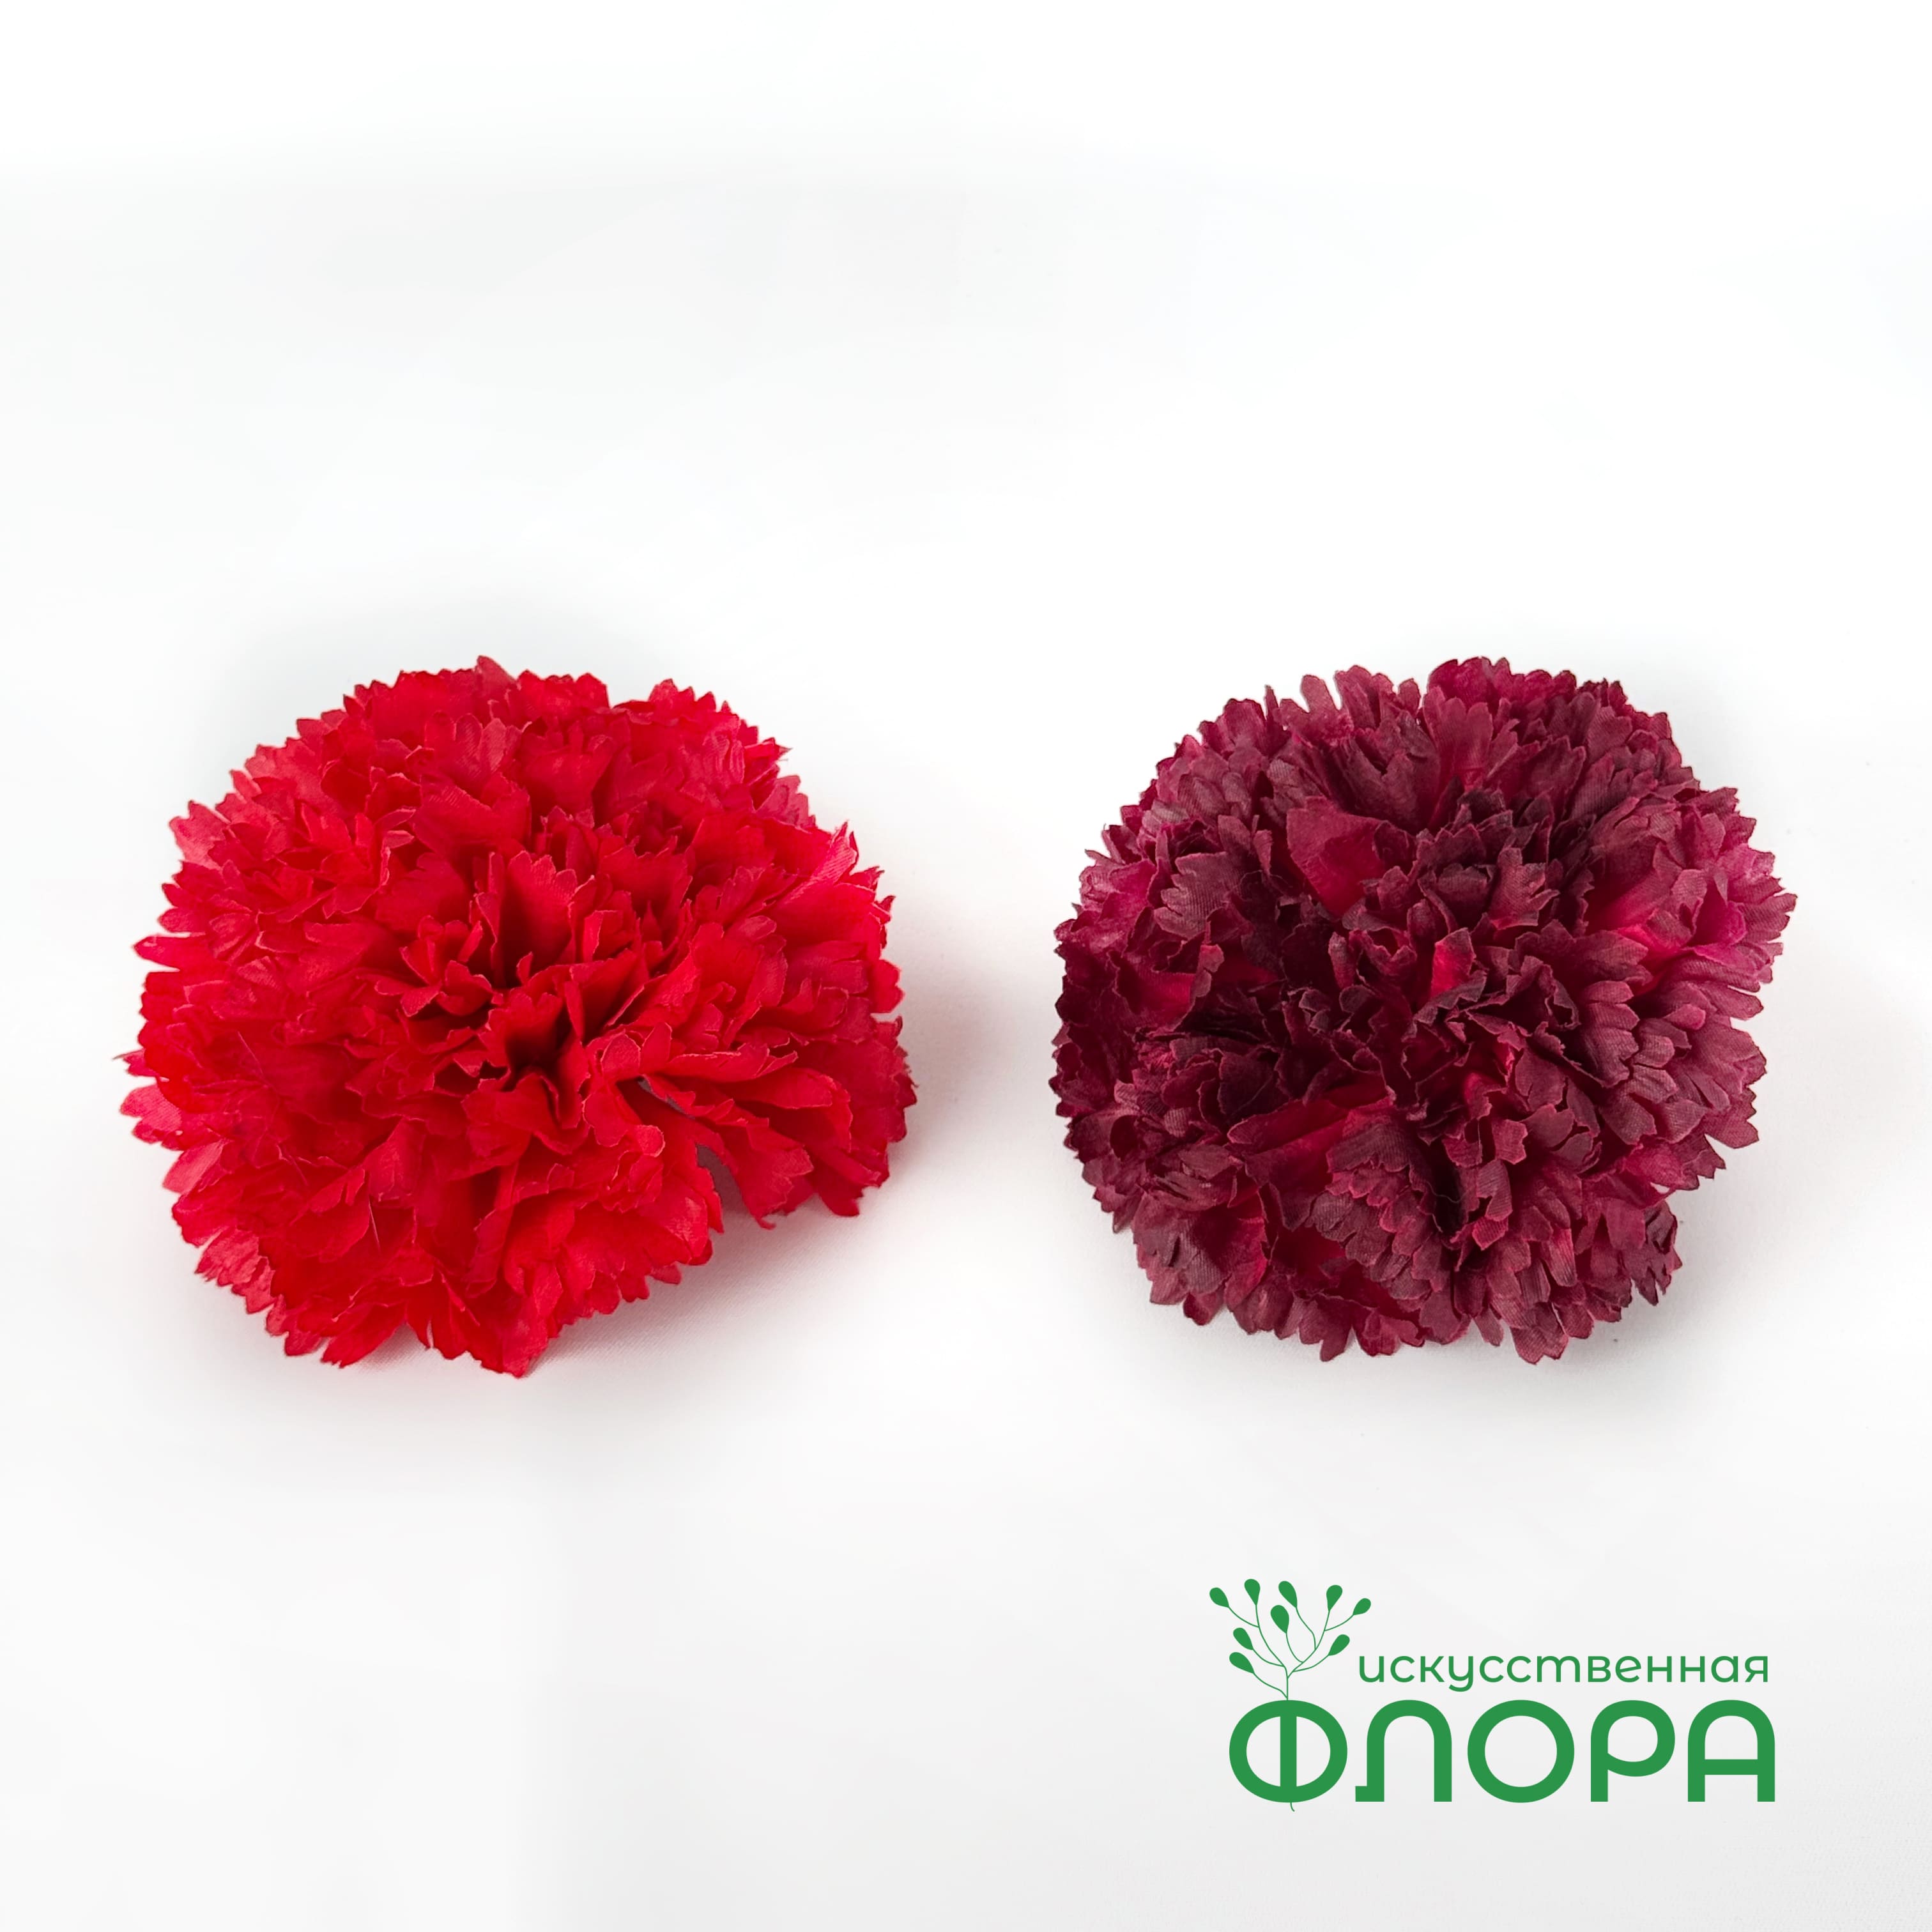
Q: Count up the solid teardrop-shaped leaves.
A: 9